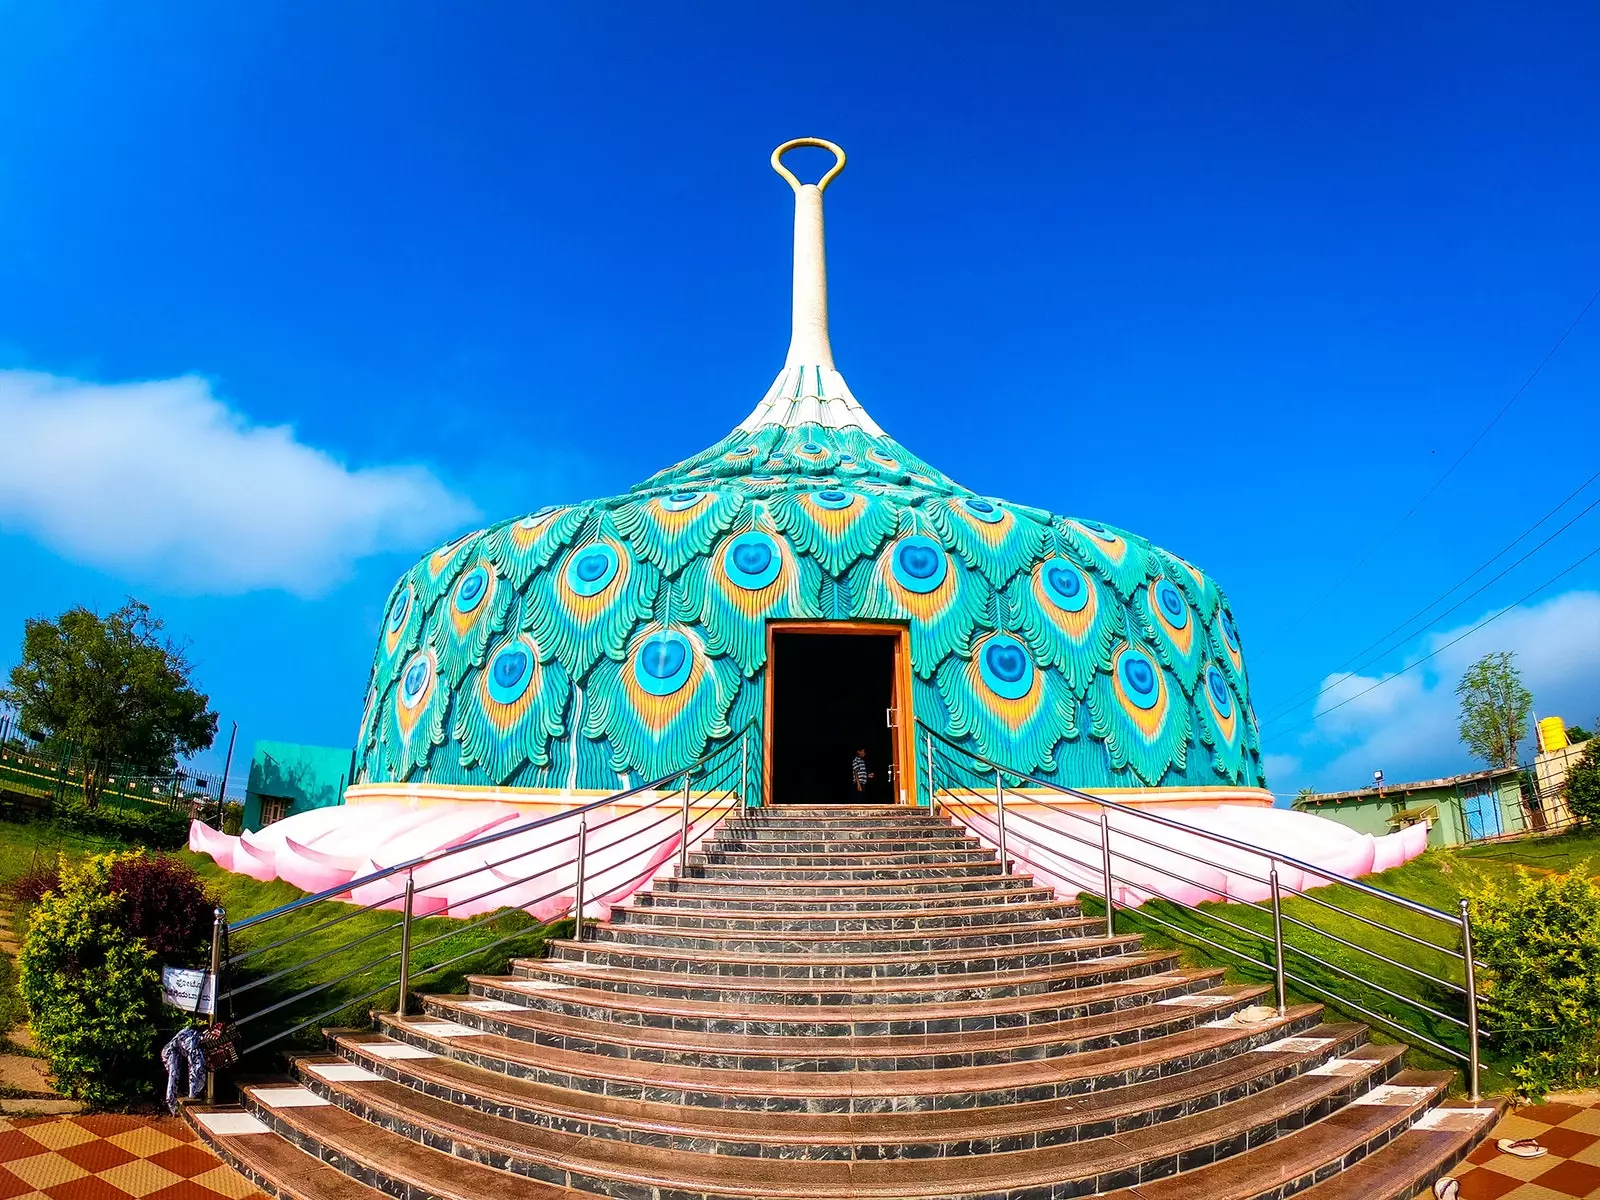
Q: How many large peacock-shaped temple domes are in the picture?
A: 1